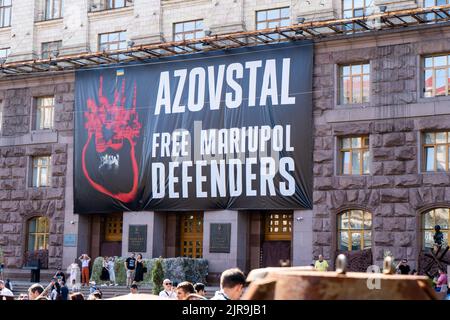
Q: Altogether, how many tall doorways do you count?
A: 3